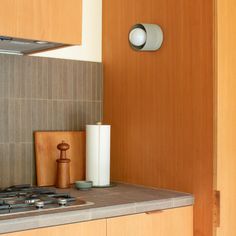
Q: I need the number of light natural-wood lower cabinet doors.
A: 2